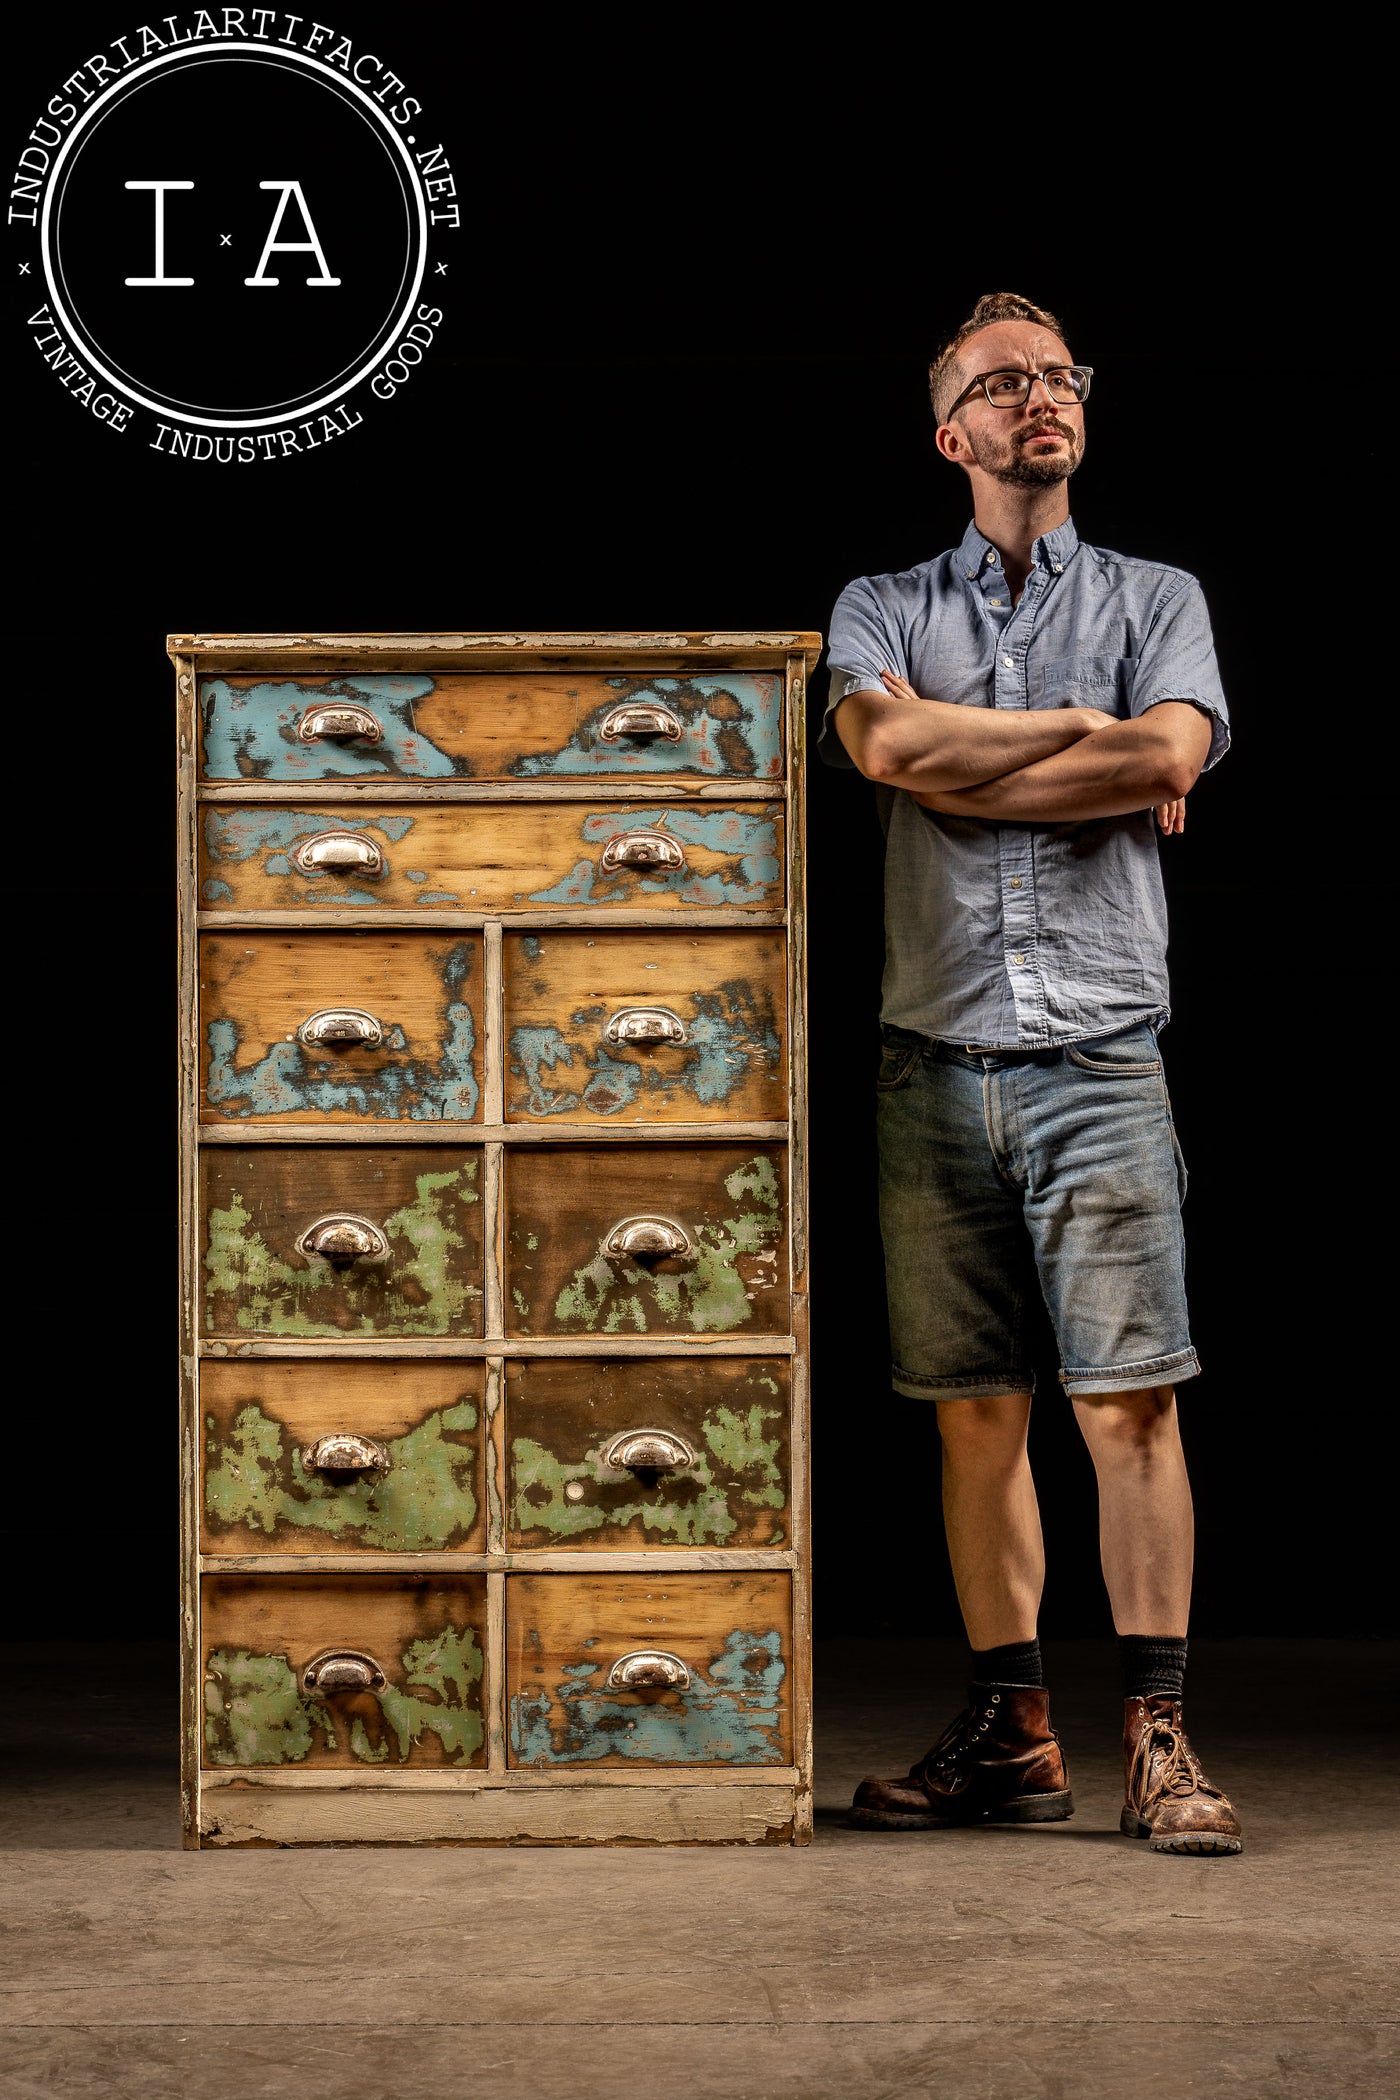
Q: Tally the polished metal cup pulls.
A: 12